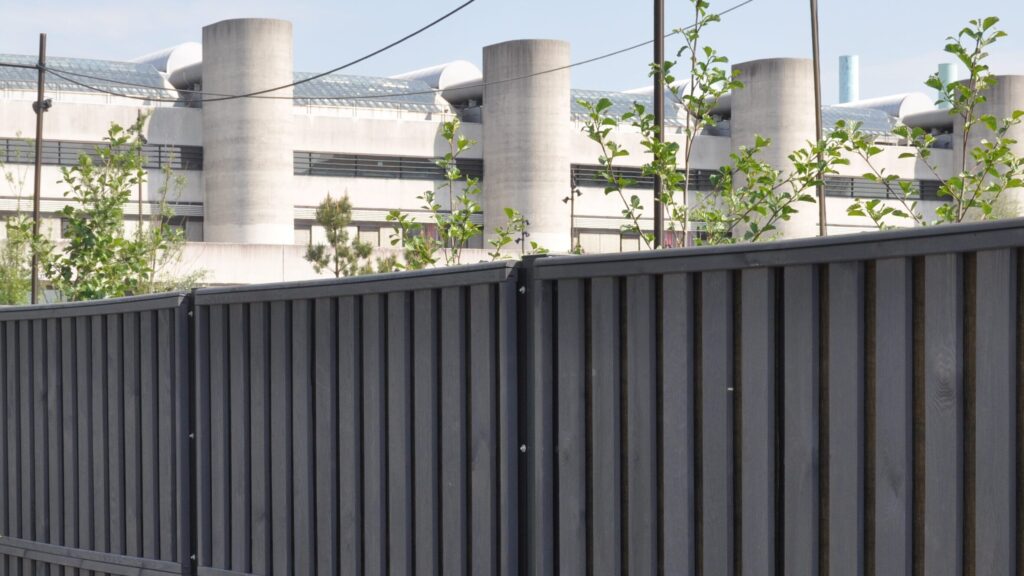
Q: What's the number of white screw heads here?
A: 5